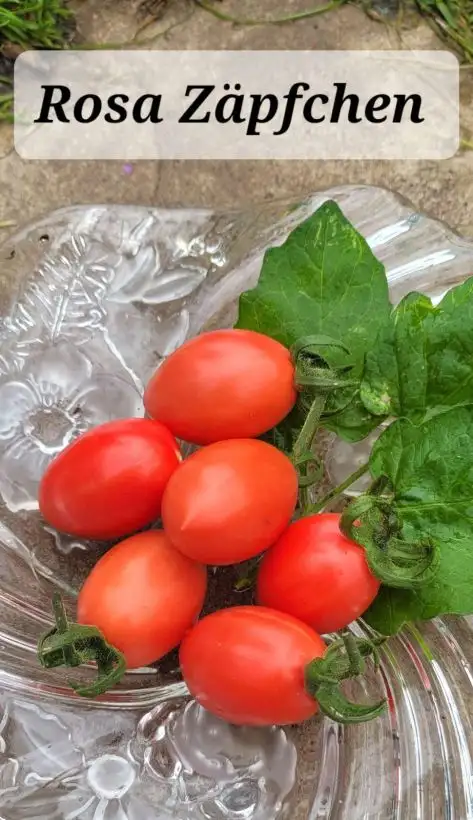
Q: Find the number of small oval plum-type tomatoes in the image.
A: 6